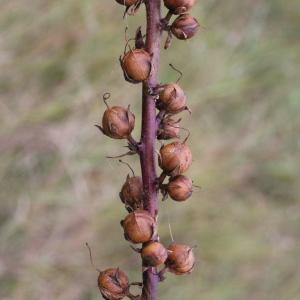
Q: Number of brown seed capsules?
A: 14